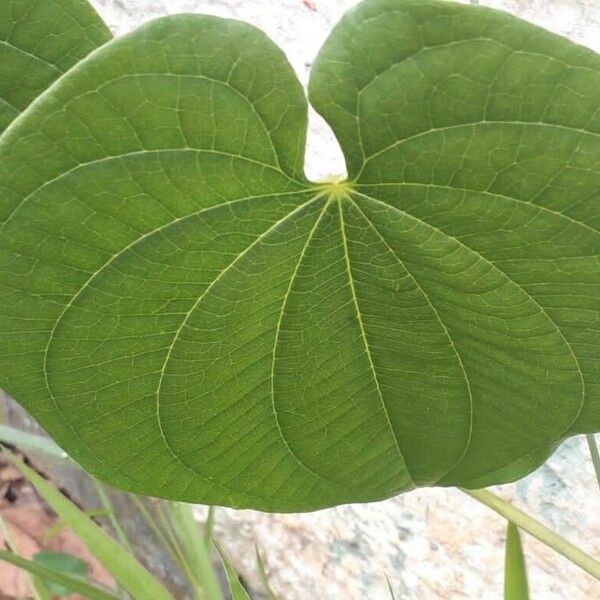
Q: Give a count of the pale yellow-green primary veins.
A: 9